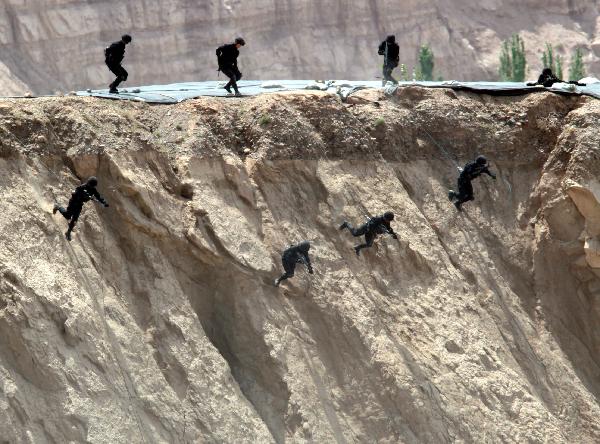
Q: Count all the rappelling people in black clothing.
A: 4